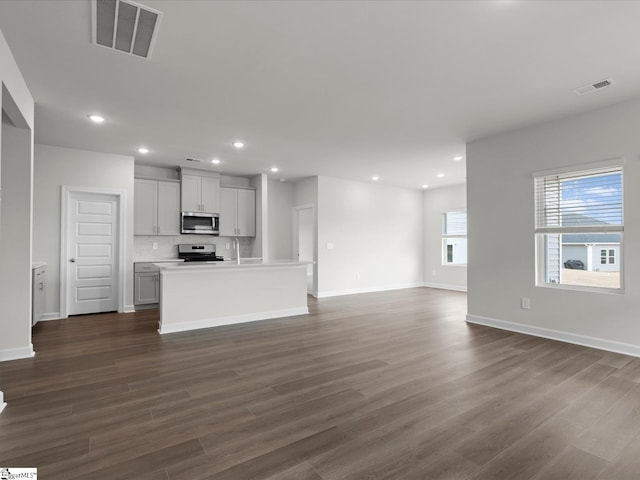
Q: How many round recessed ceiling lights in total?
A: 9